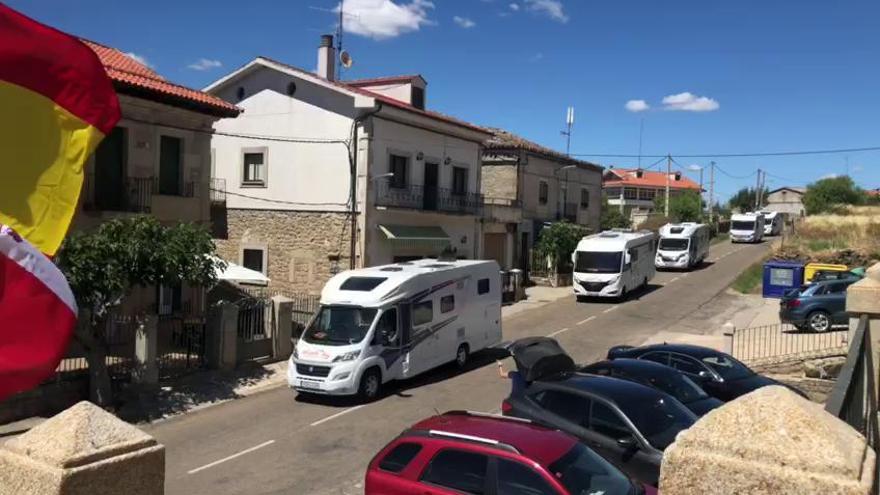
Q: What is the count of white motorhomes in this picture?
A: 5